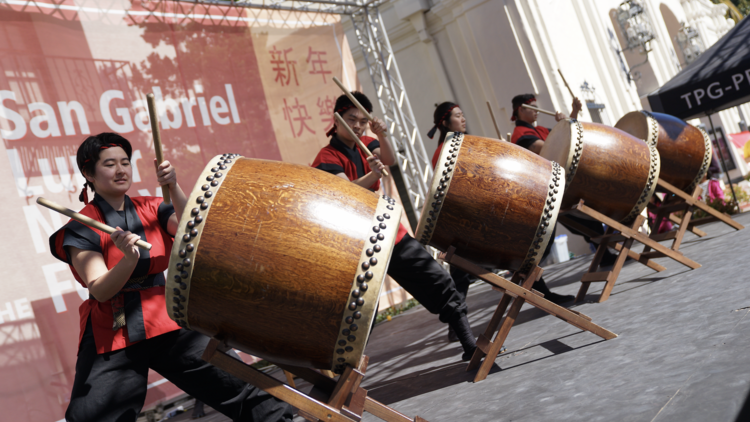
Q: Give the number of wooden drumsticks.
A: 8